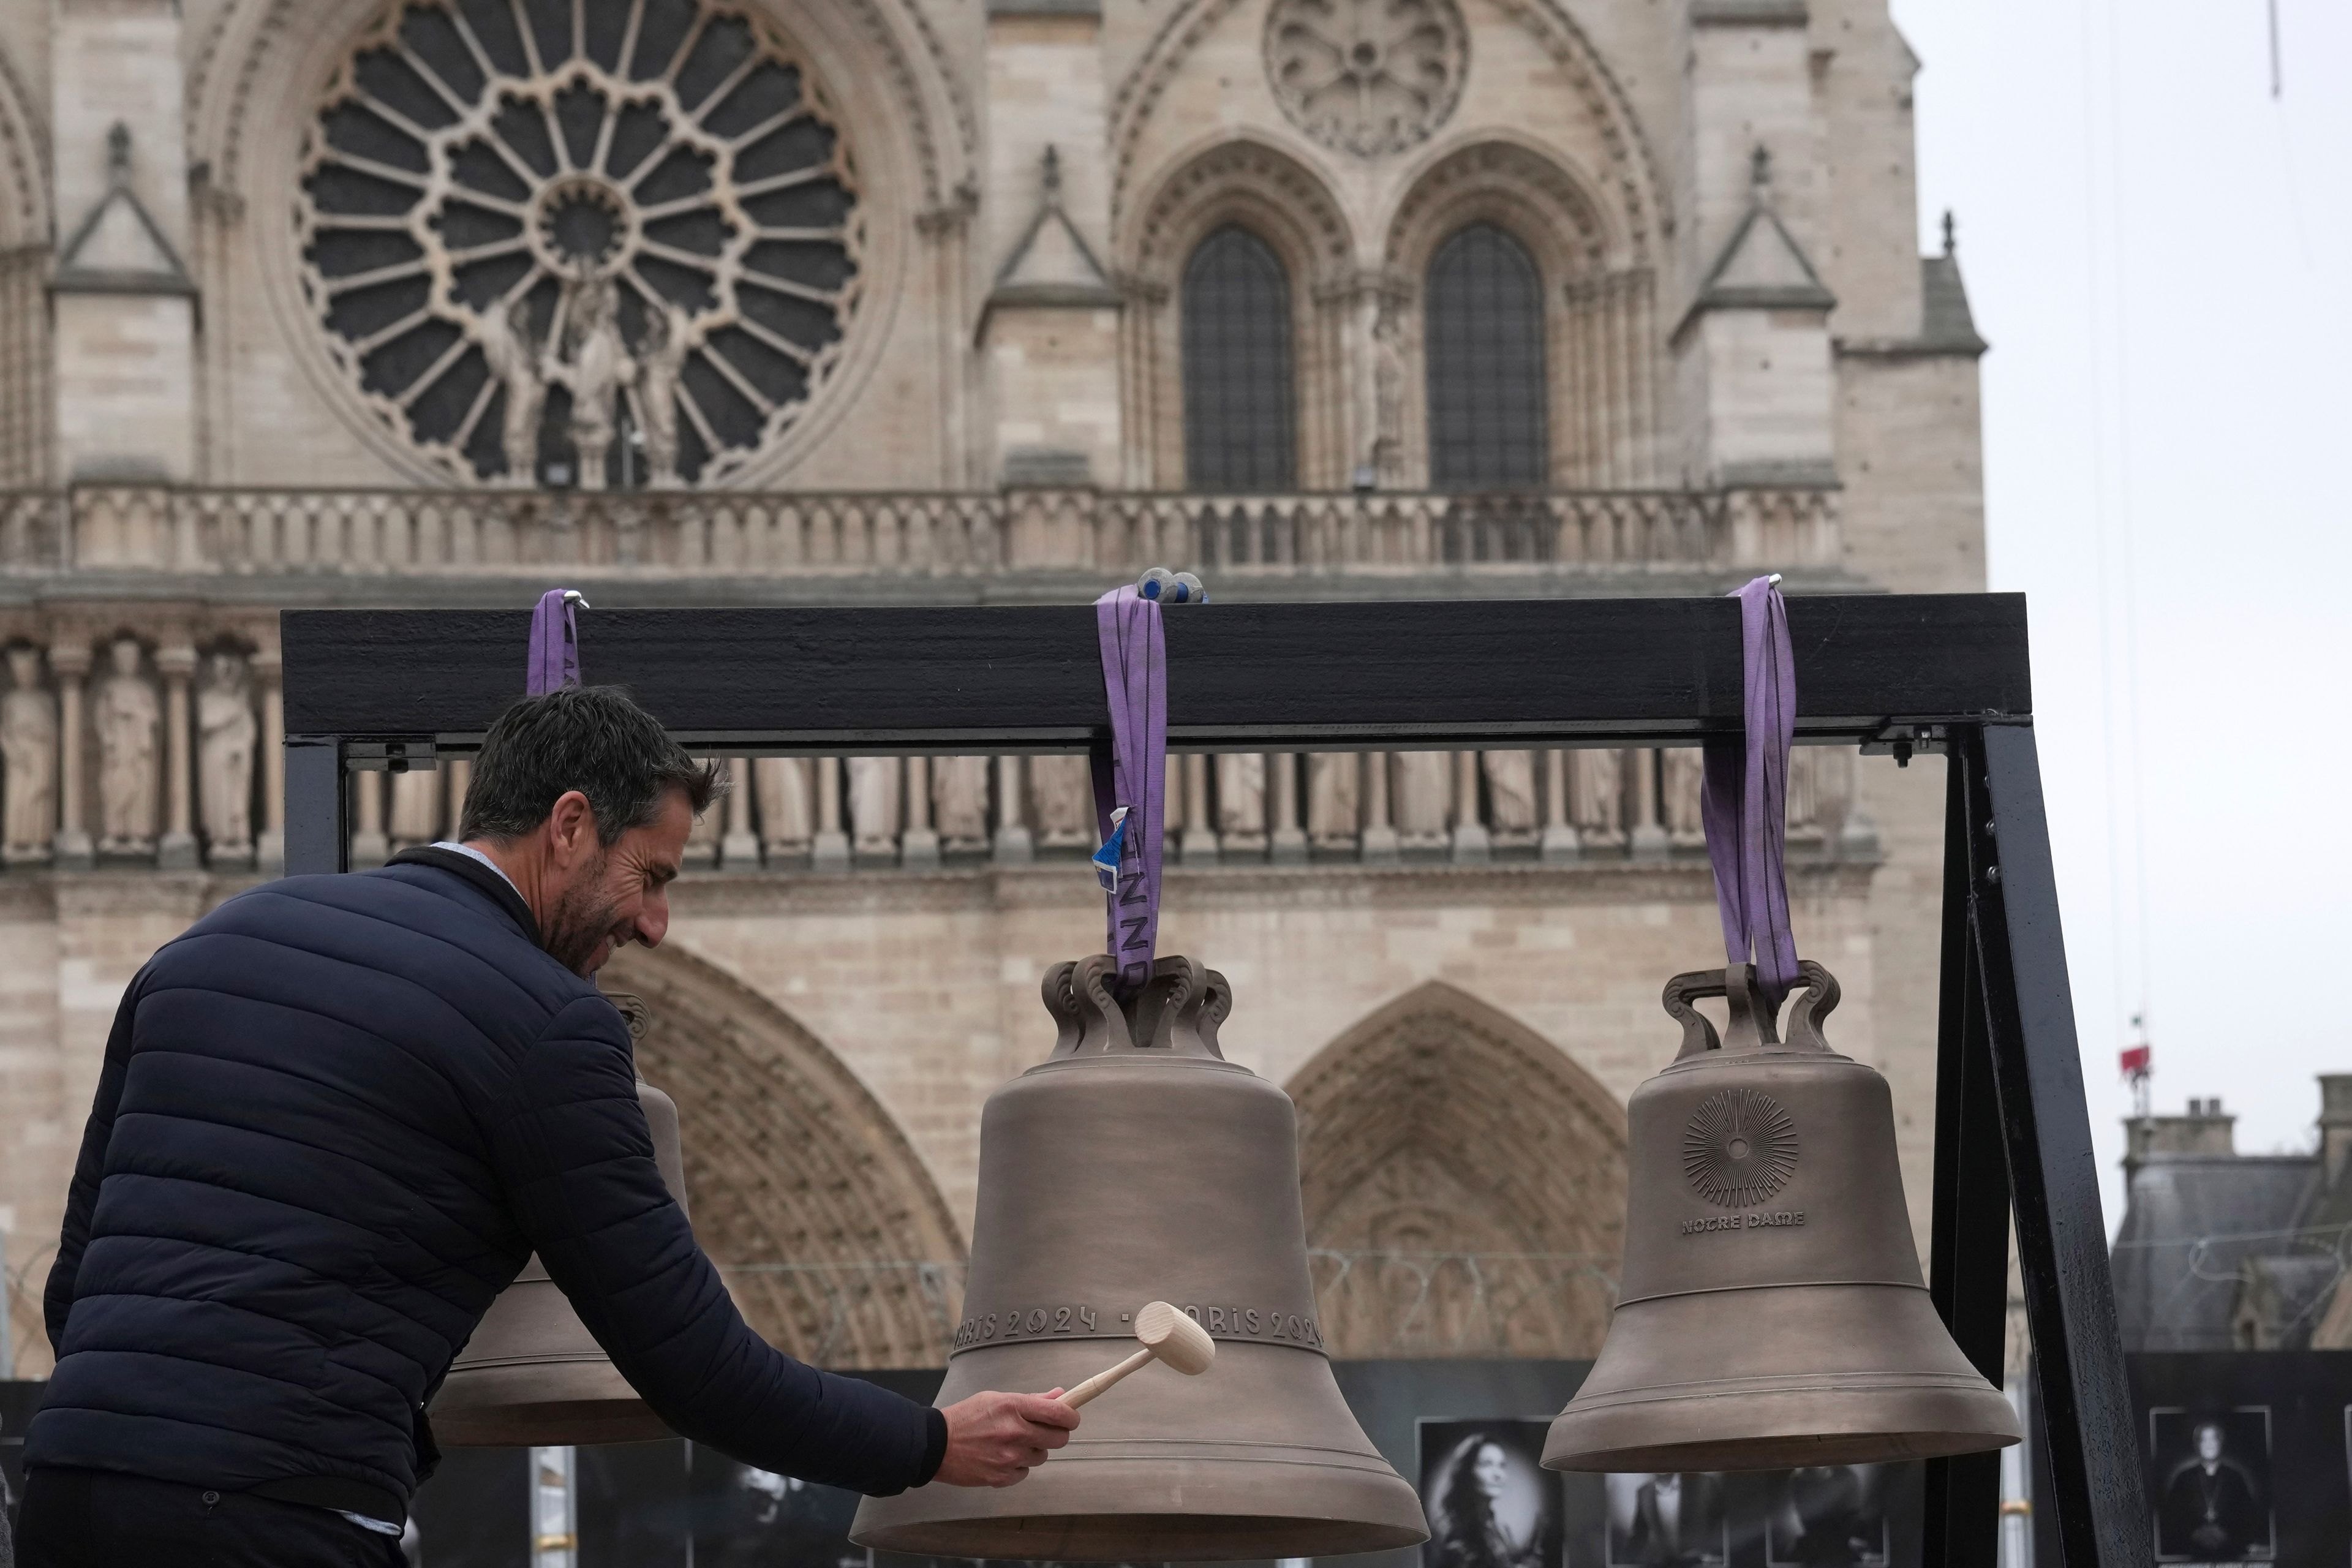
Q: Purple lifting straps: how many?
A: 3